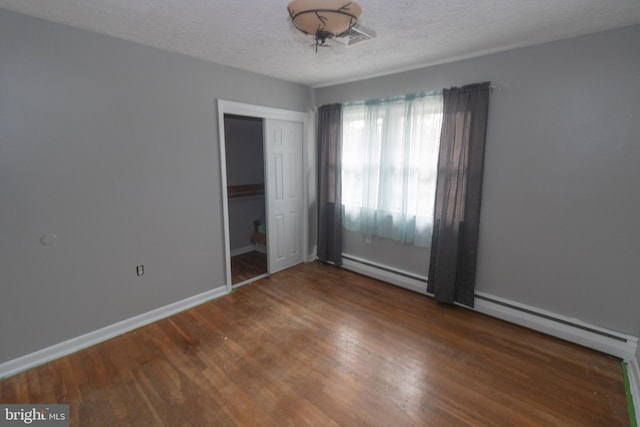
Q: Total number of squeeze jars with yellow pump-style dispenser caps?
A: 0